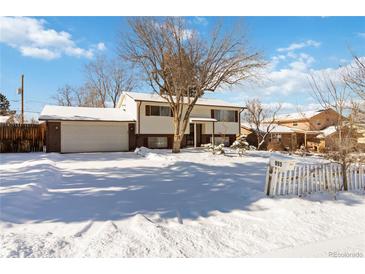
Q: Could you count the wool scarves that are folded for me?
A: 0